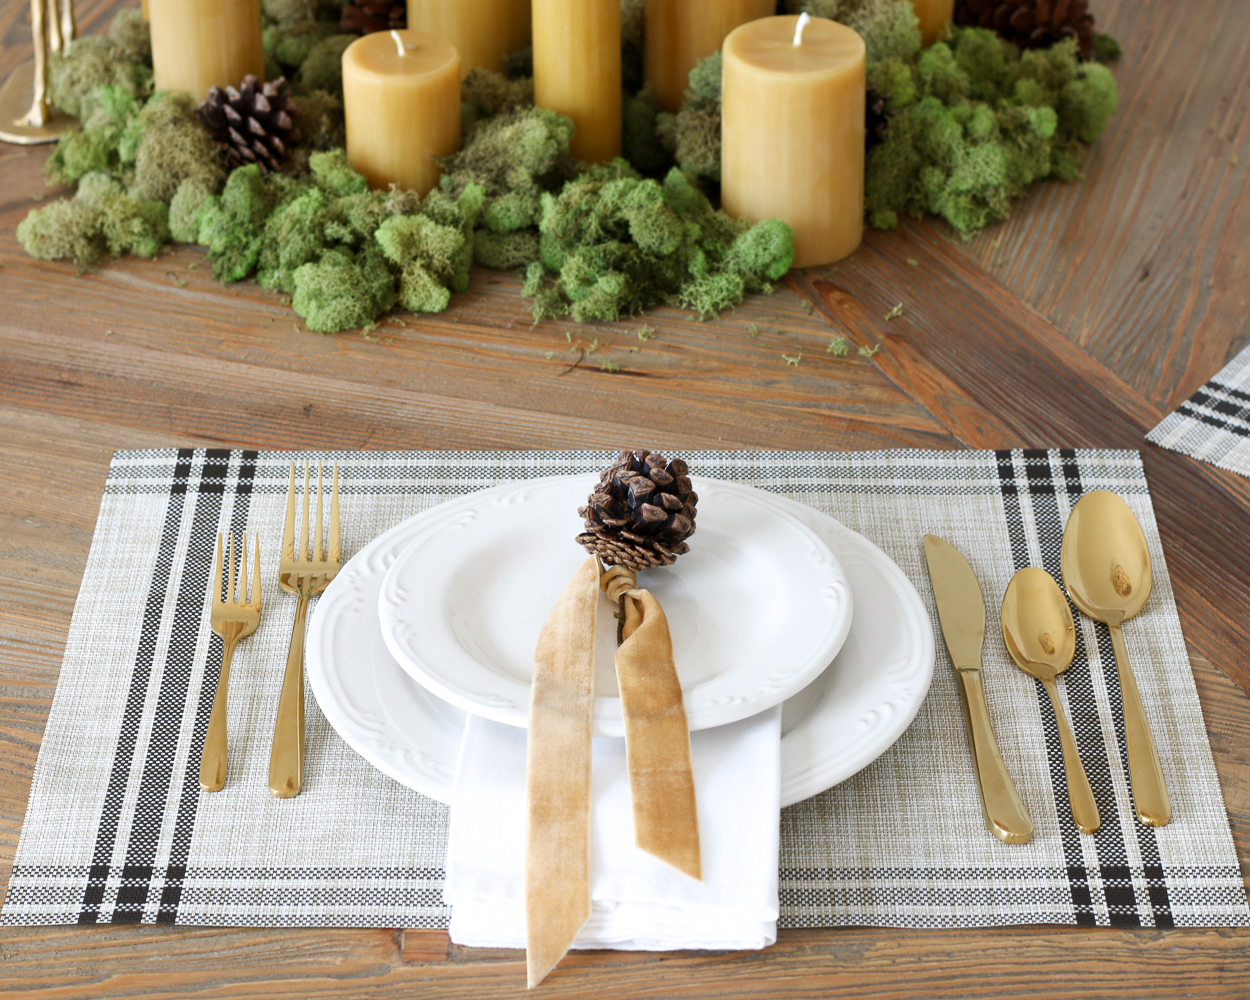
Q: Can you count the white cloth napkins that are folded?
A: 1